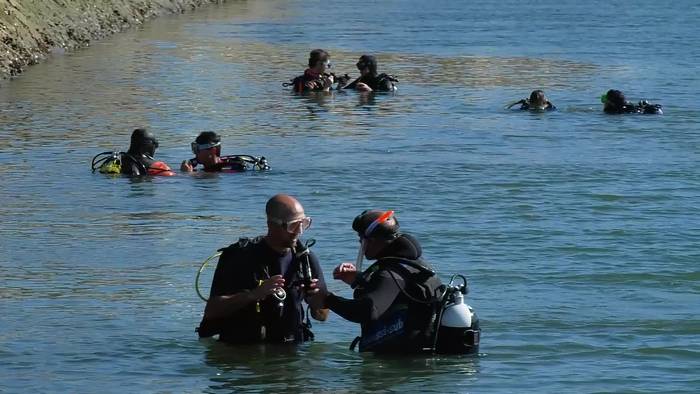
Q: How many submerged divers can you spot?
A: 8